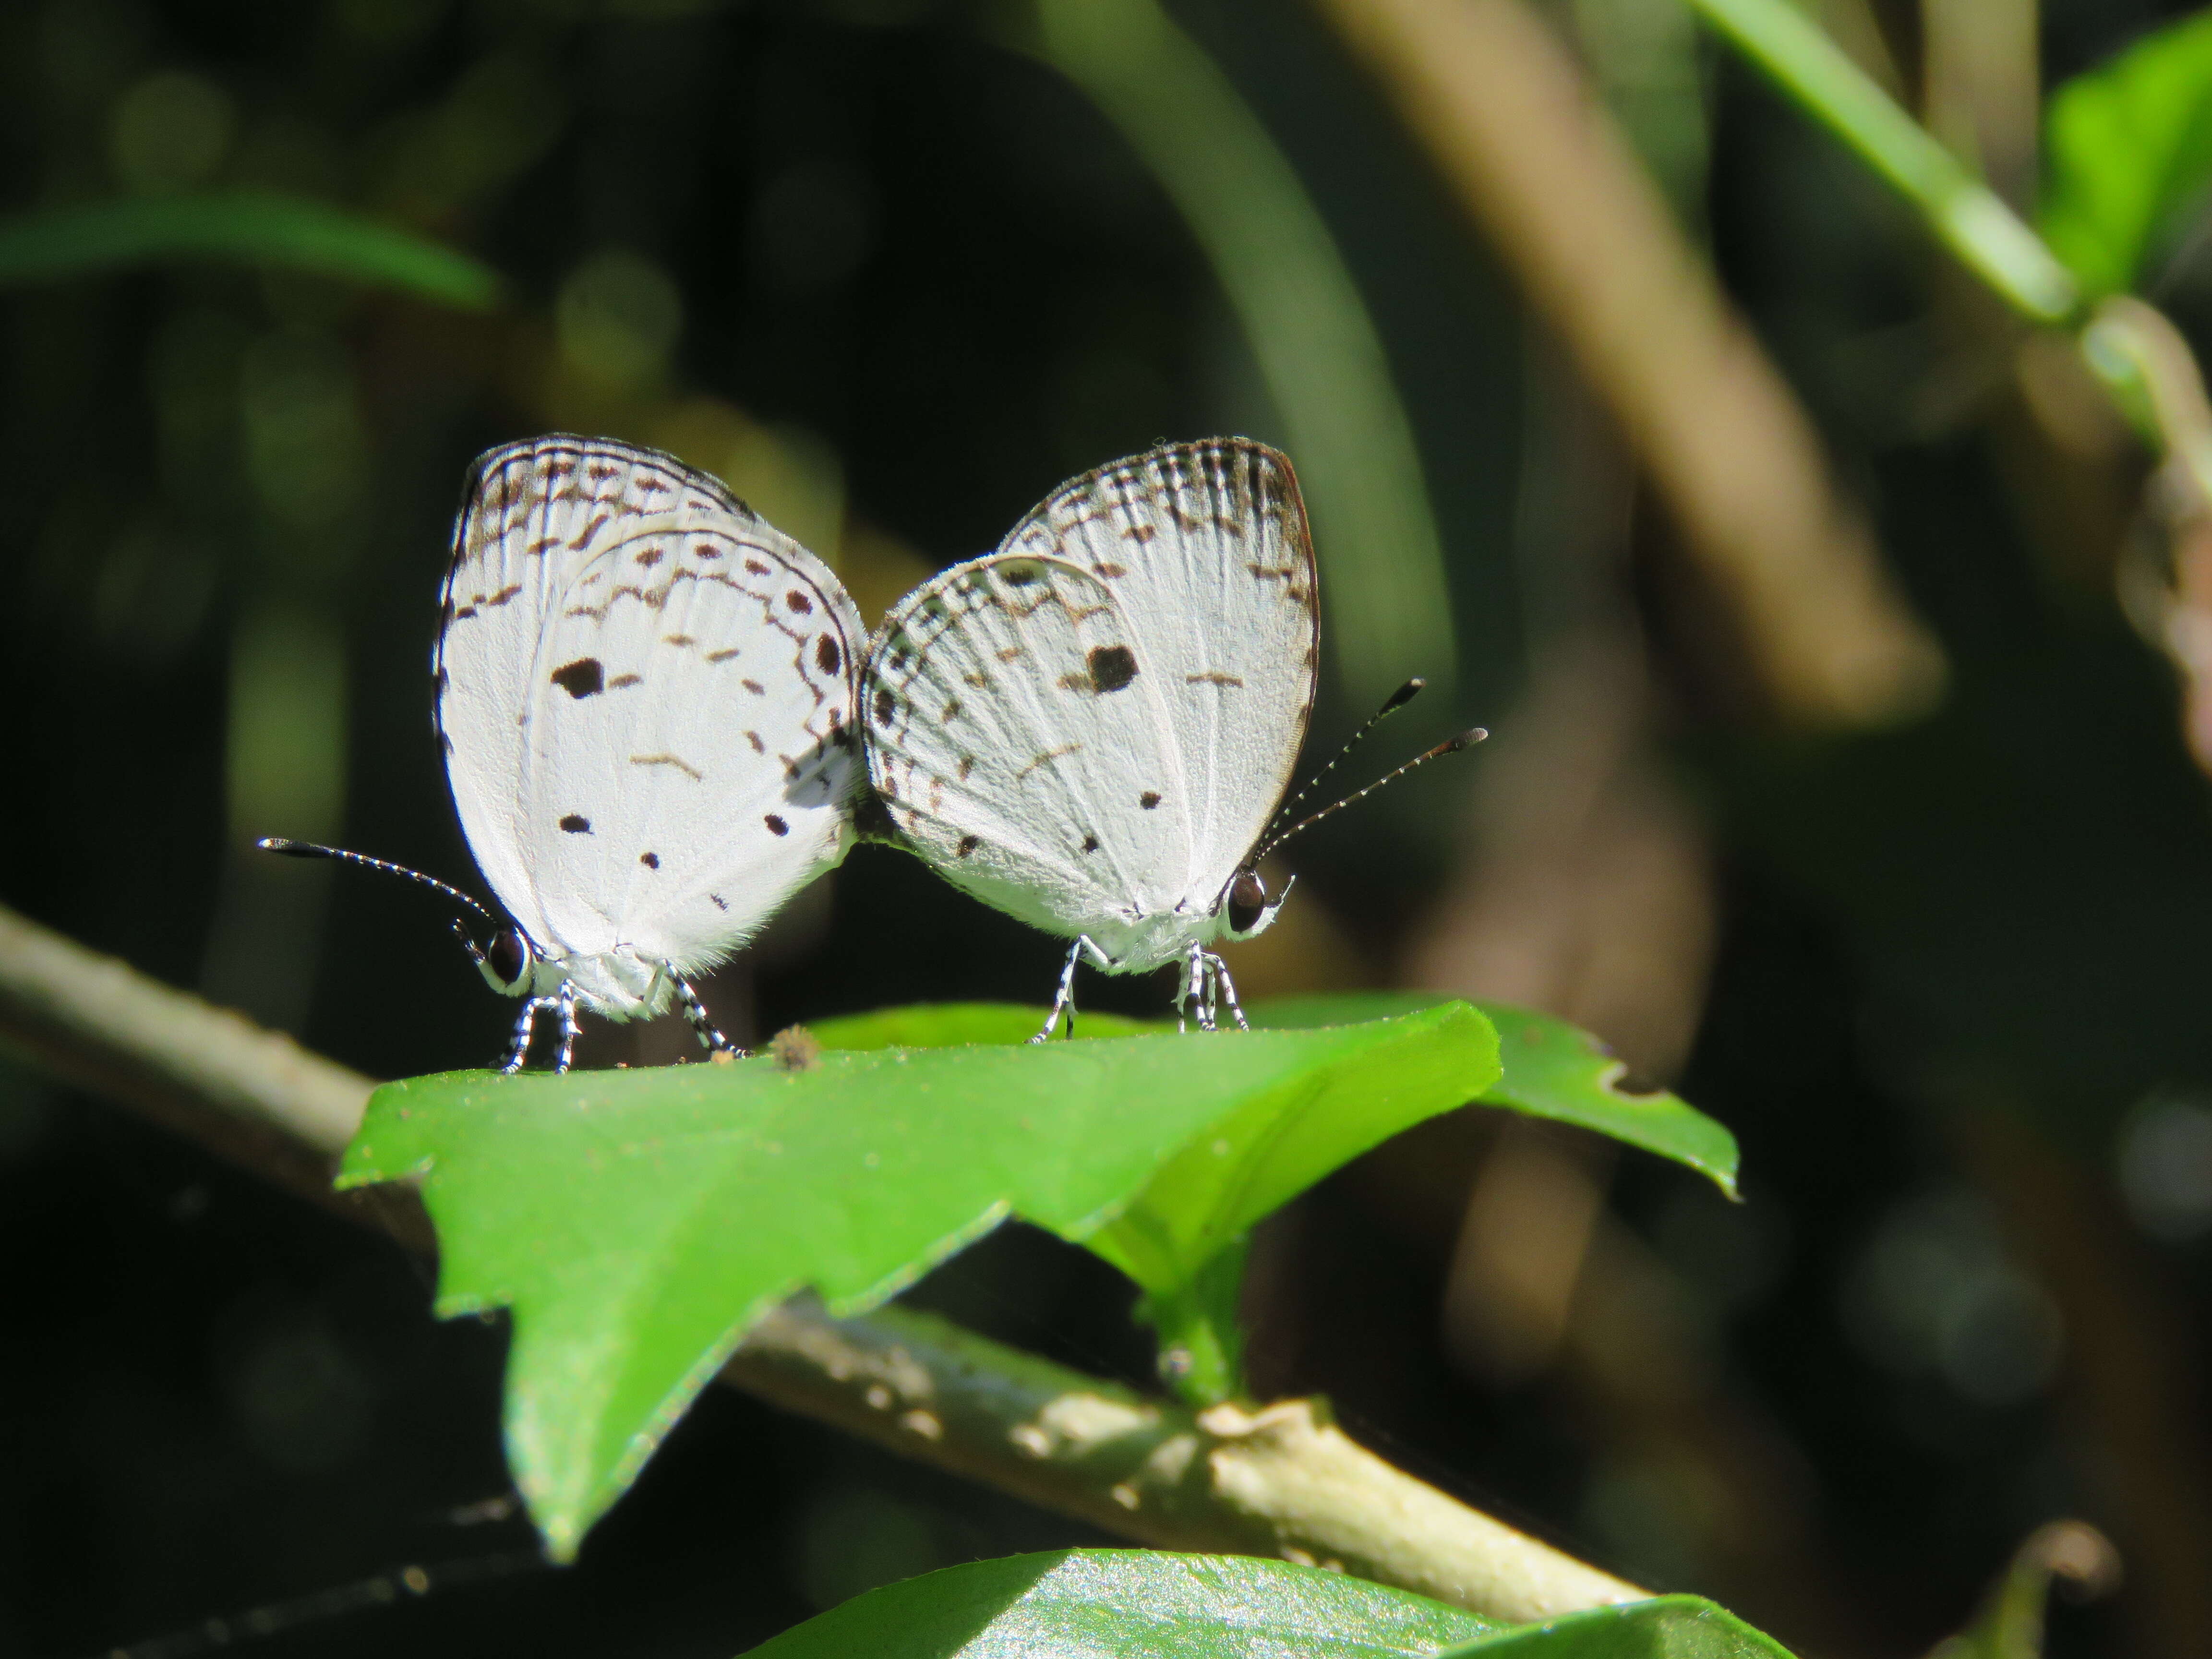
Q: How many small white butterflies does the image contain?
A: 2